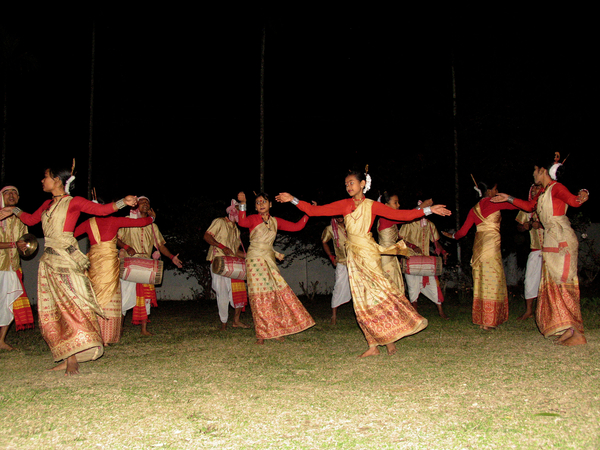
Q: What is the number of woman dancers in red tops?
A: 7